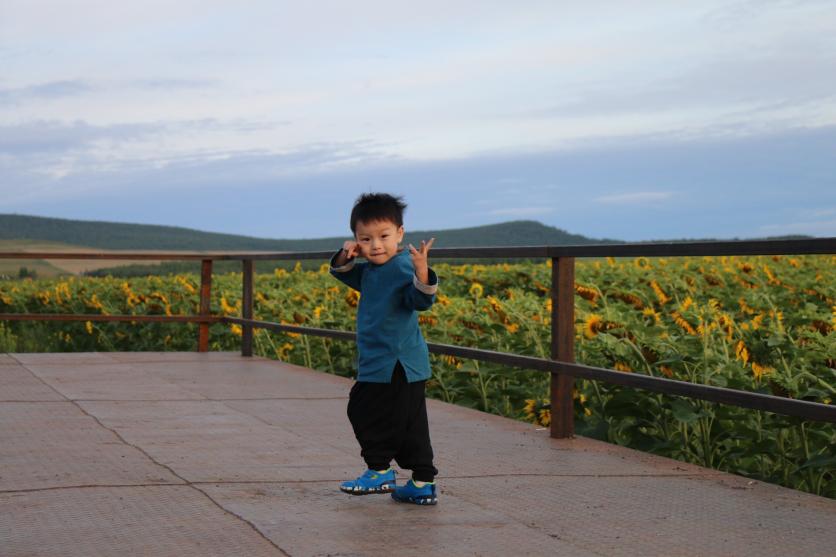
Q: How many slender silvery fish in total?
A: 0